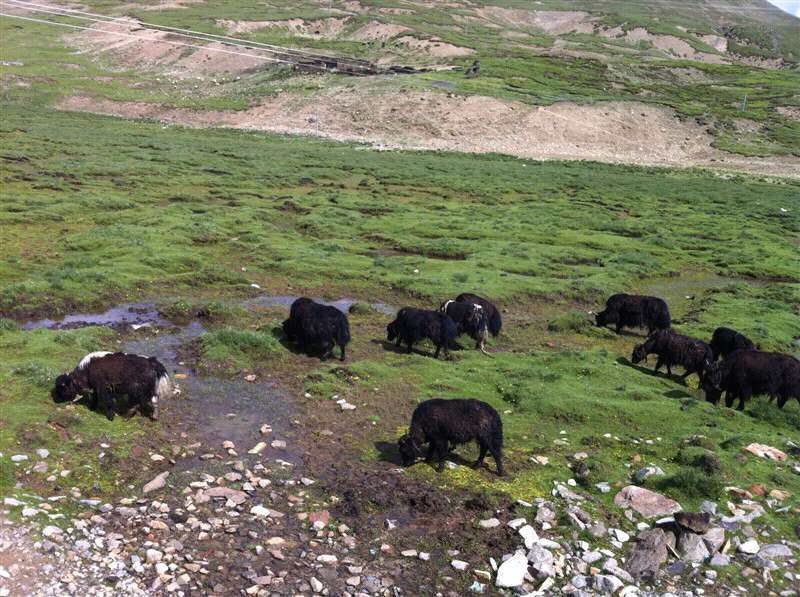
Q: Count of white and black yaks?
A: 2